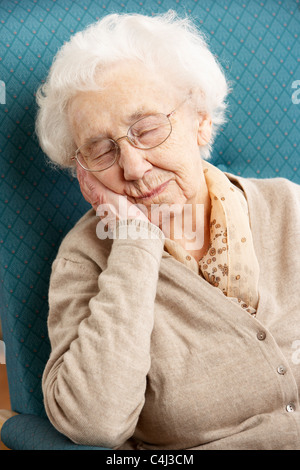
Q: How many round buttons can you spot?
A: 3